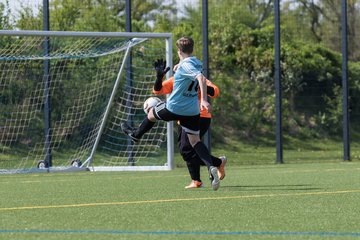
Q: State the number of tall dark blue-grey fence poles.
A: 5